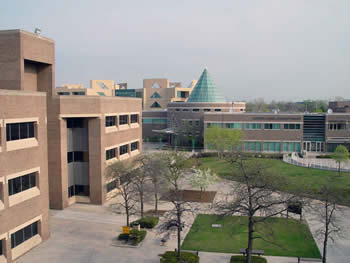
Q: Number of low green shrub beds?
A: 4